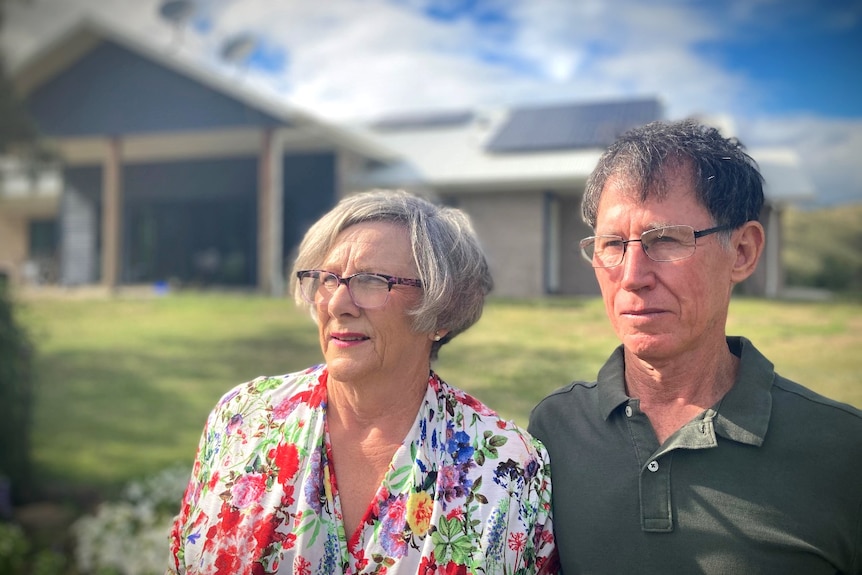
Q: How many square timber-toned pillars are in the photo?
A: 2